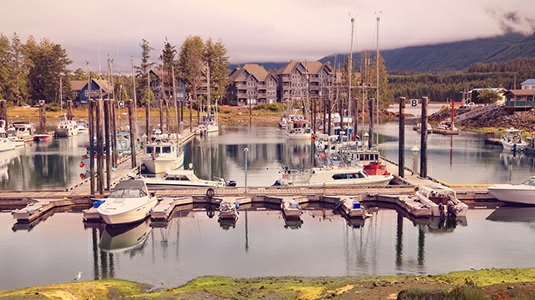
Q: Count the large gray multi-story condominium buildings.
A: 2